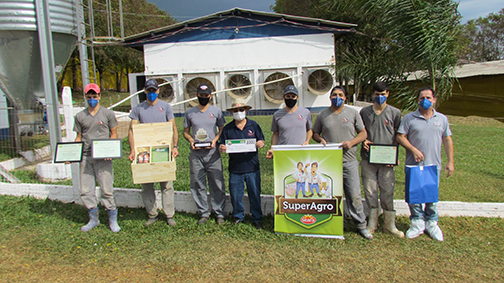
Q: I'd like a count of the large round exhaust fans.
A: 5